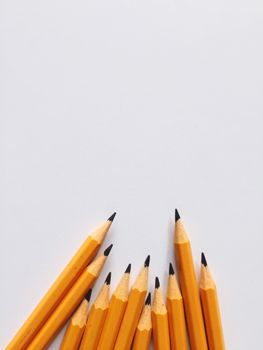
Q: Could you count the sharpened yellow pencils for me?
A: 11